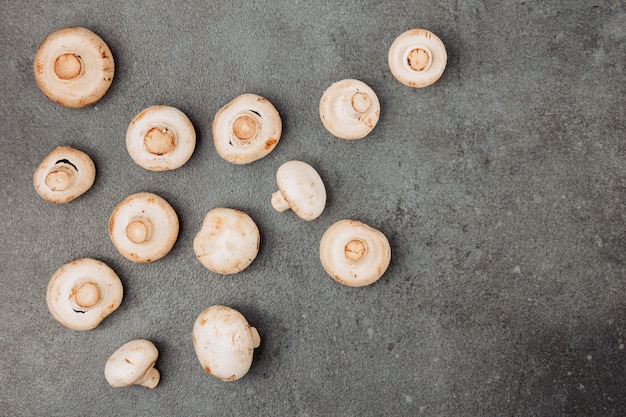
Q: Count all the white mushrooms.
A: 13